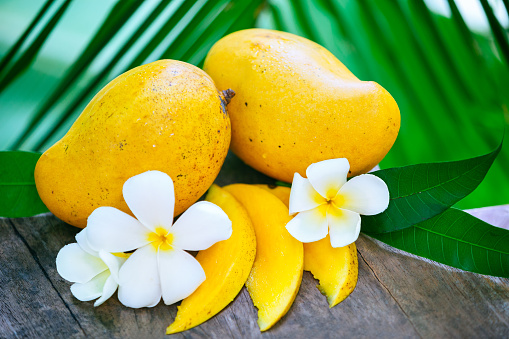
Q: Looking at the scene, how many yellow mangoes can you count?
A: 2